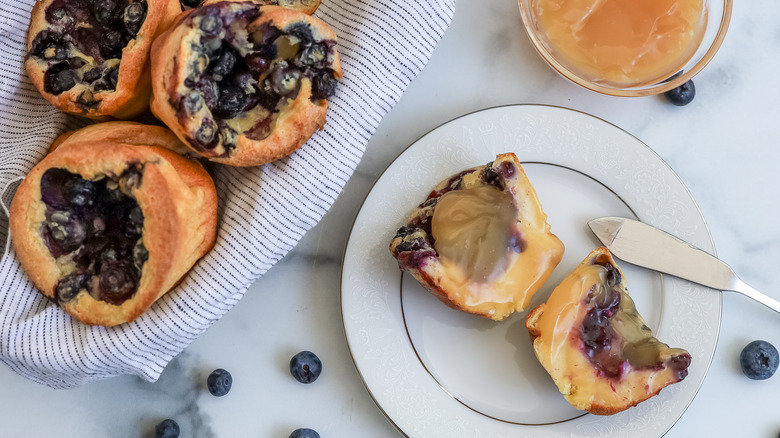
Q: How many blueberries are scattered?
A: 6